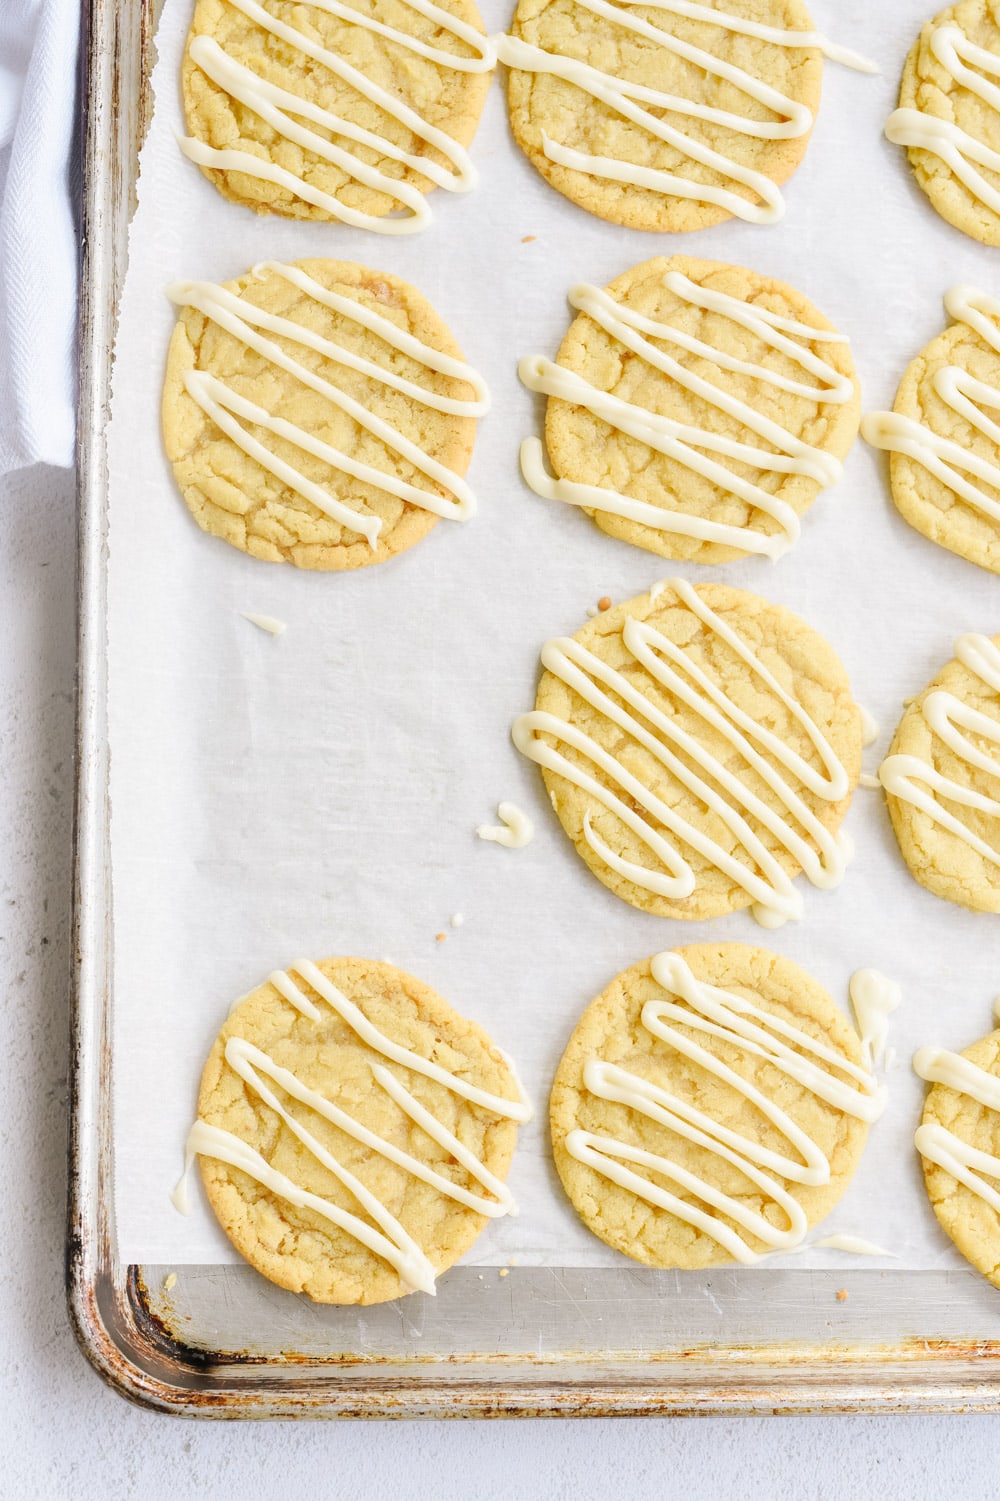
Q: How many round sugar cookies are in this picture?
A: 11